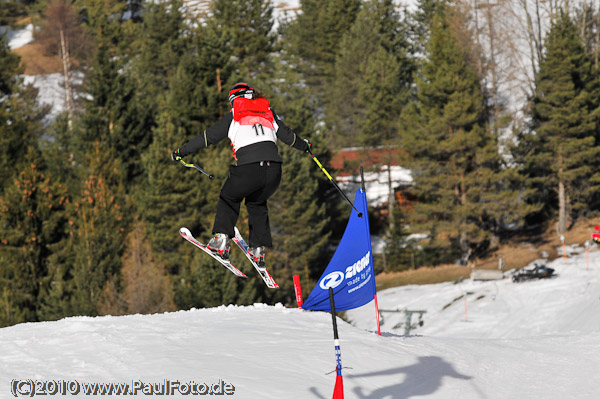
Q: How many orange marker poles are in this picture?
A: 3